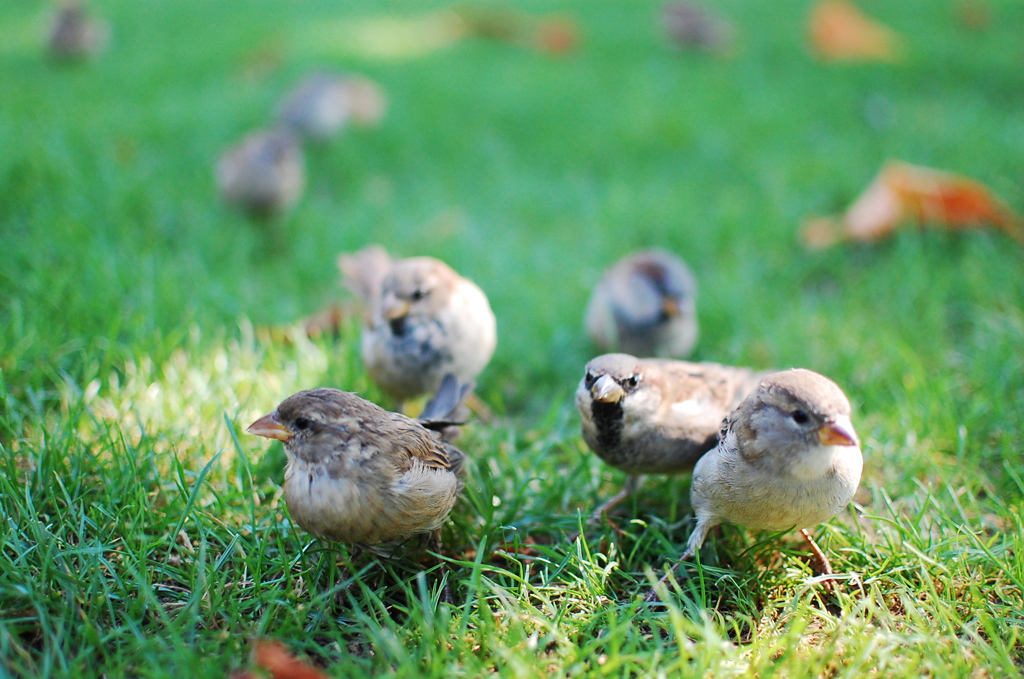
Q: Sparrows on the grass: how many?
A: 9